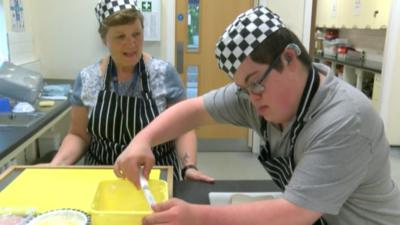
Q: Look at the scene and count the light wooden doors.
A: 1